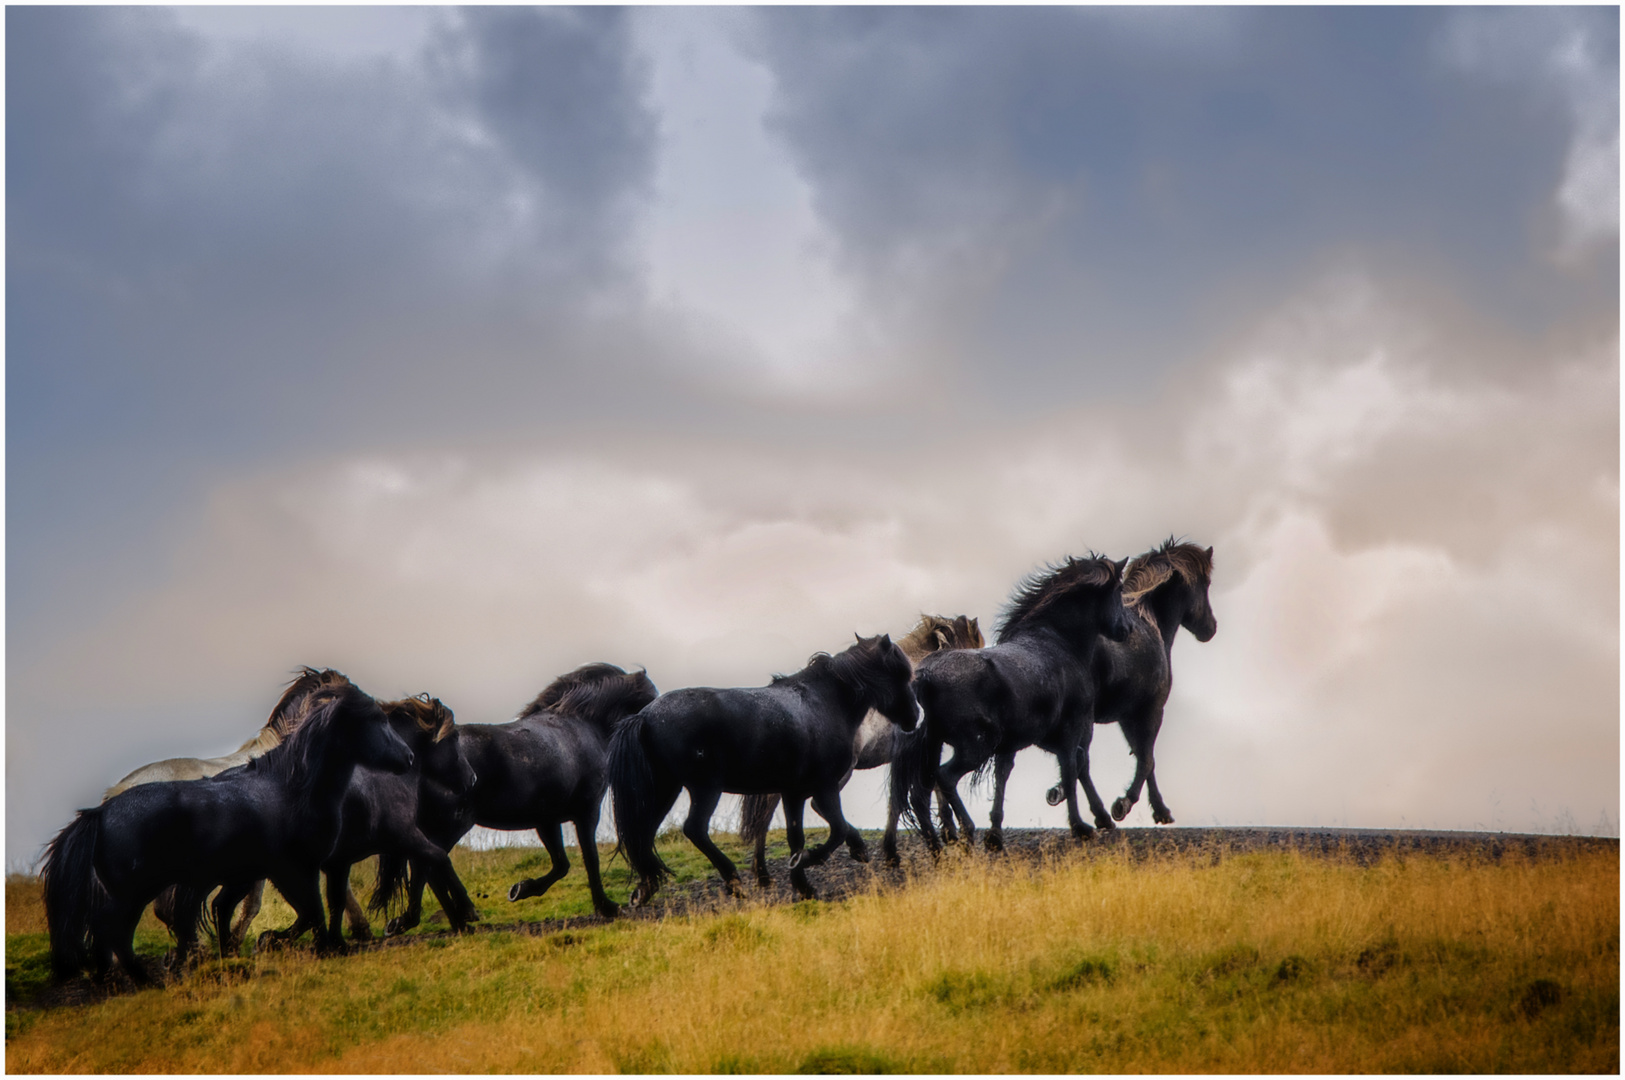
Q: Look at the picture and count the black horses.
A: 6